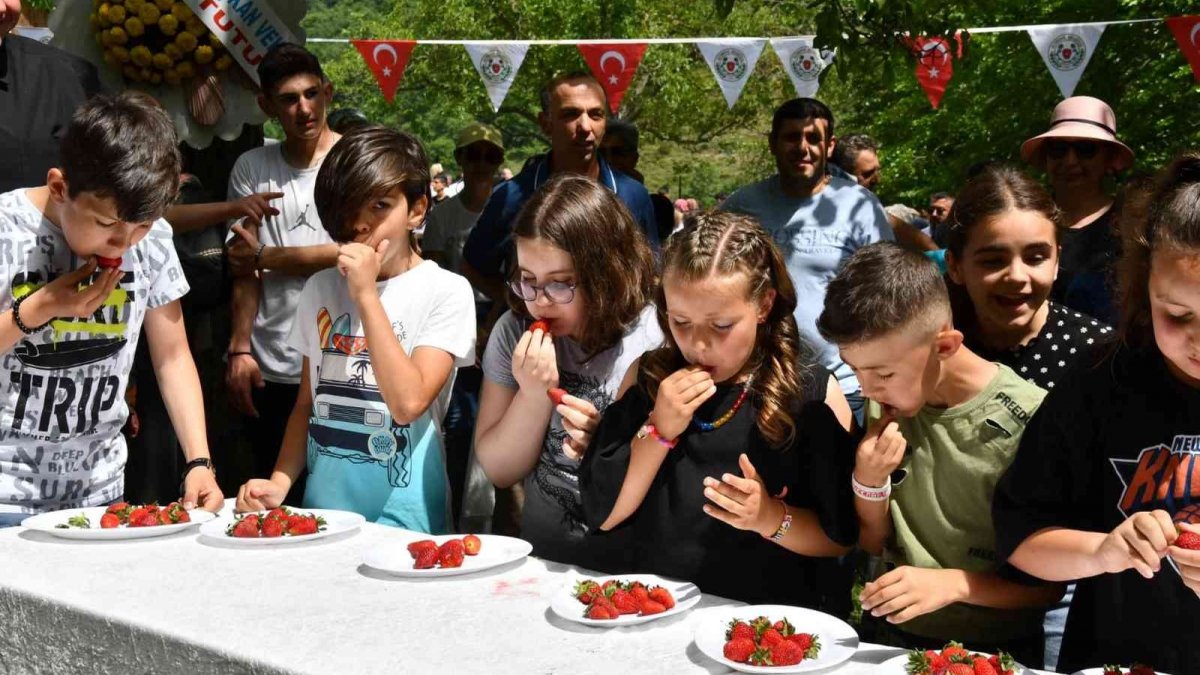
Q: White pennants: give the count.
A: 4